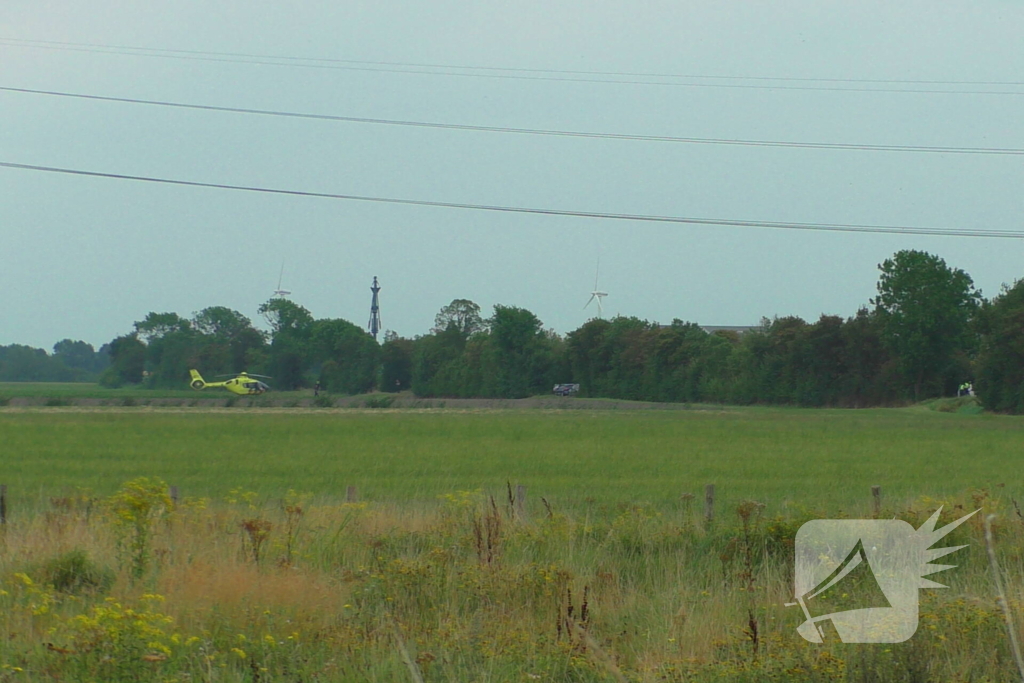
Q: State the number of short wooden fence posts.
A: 6